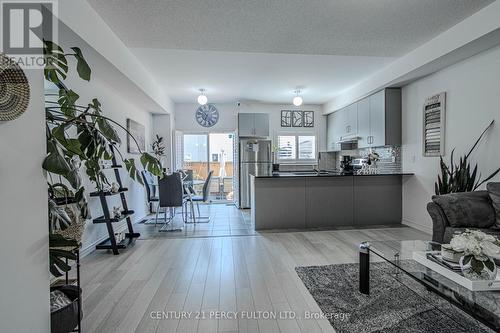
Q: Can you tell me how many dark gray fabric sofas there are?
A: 1